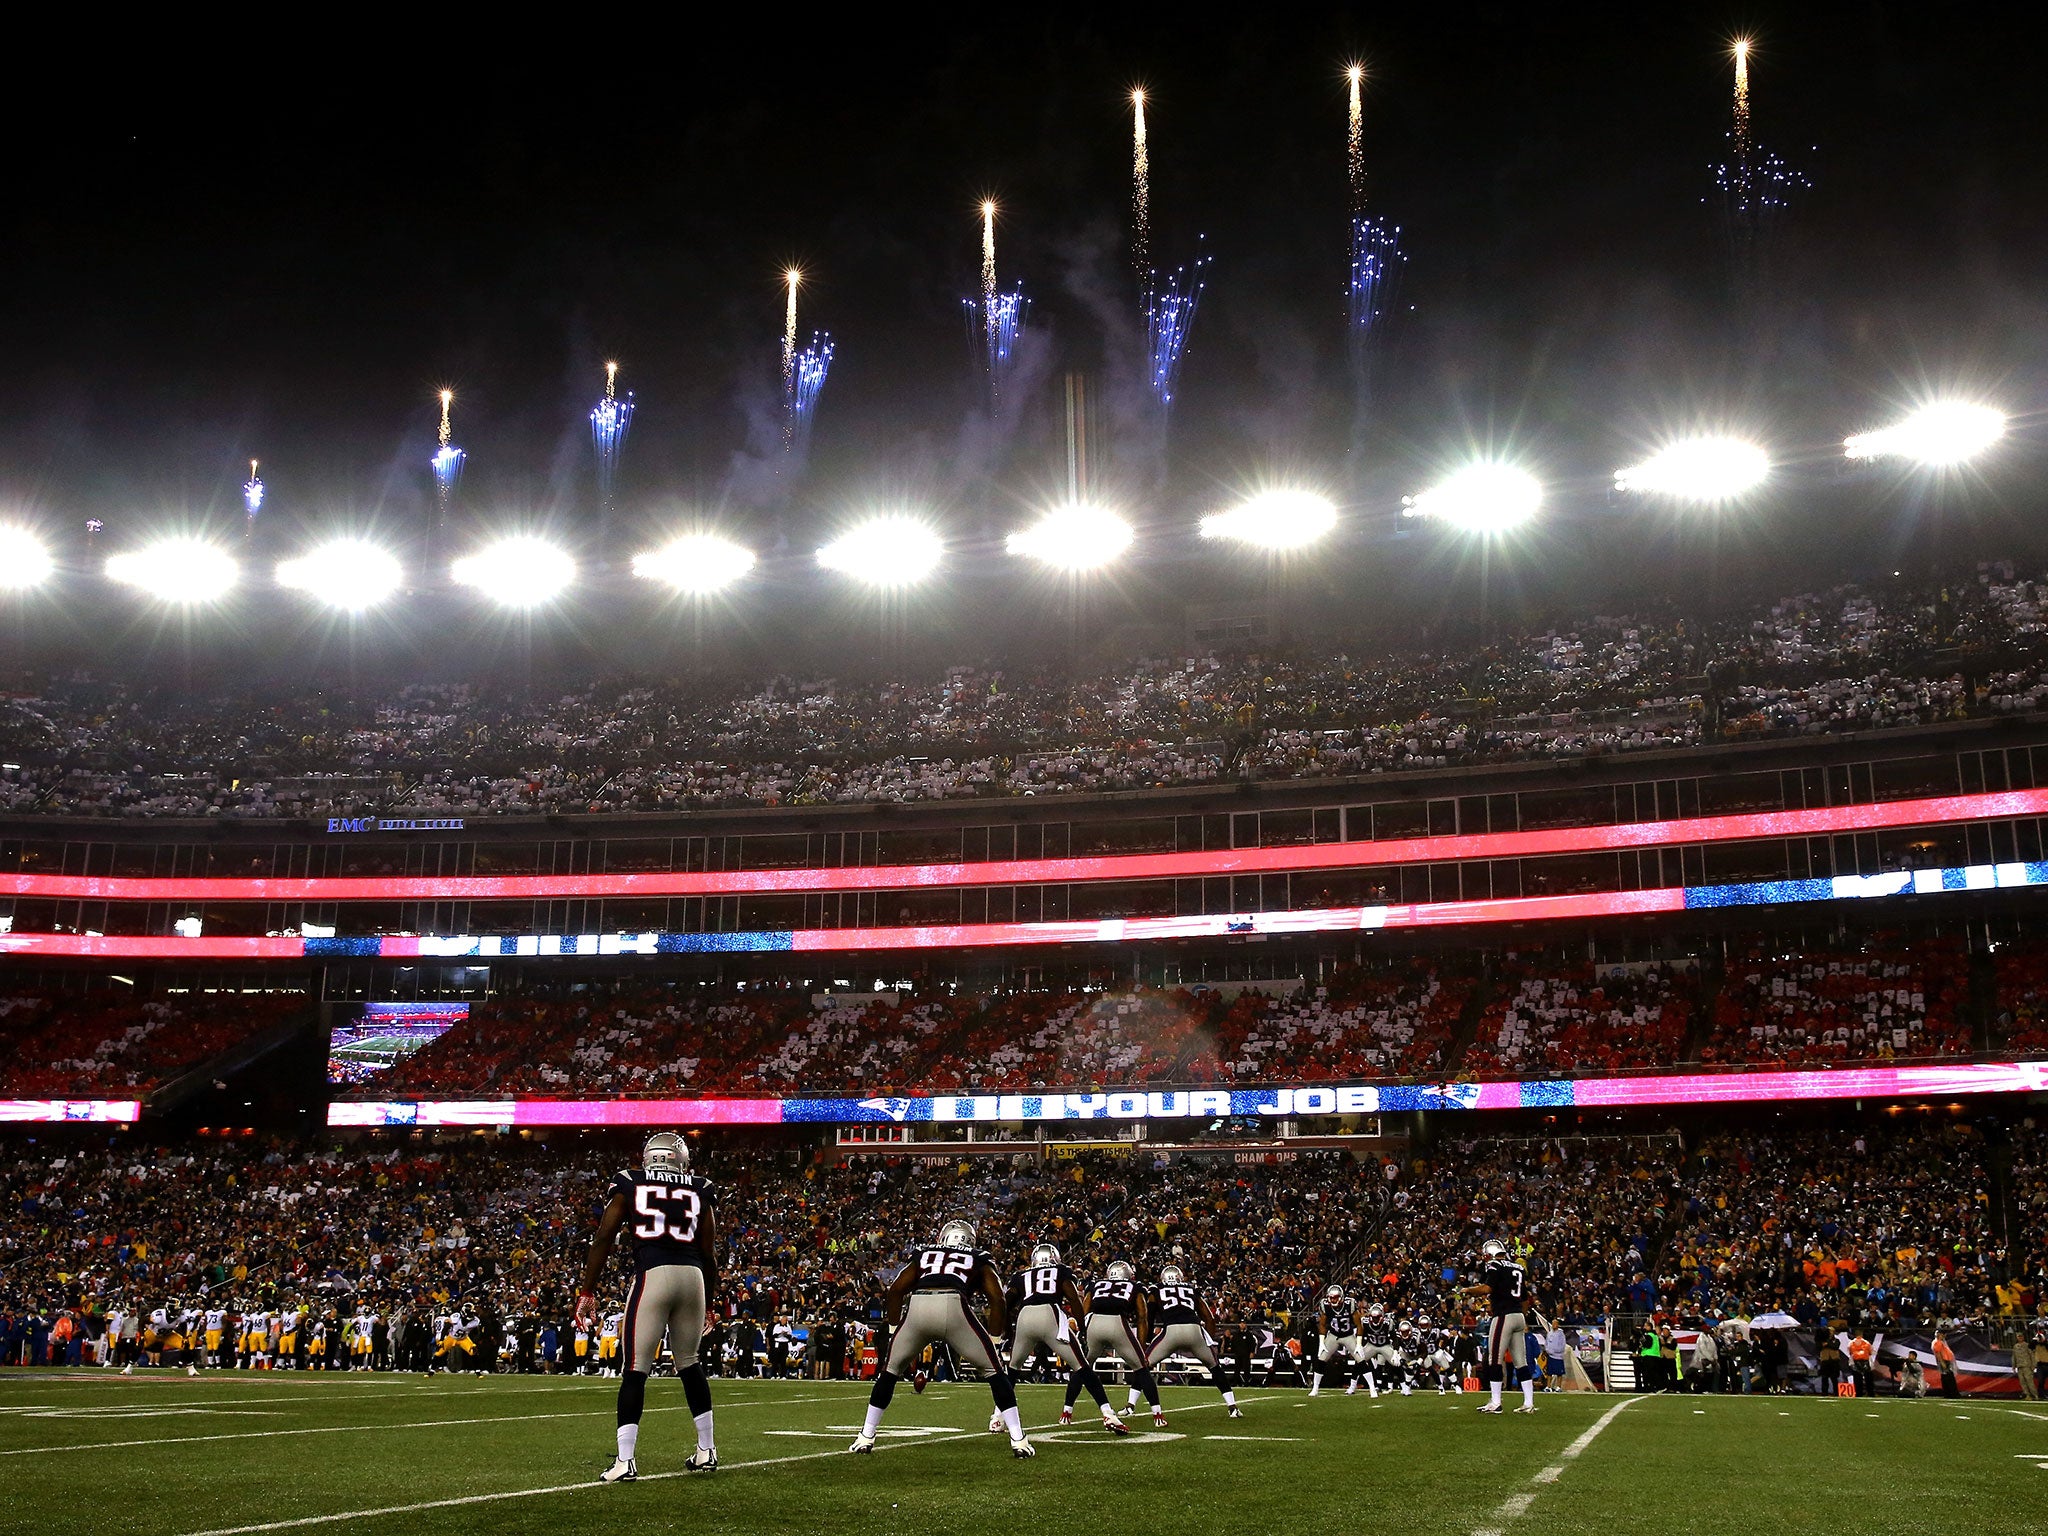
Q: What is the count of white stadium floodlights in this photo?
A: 11